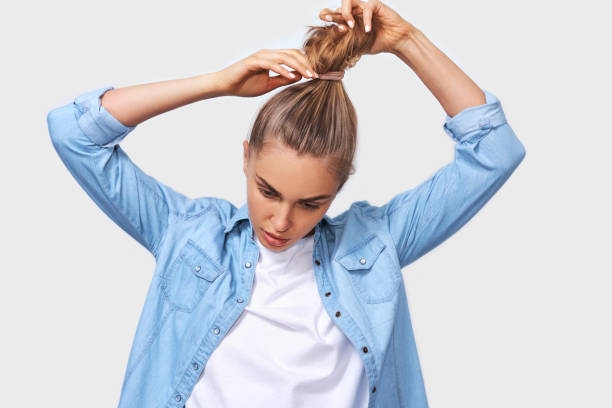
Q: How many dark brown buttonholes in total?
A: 5